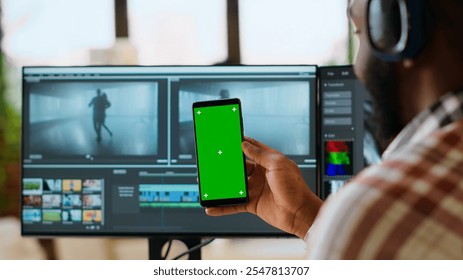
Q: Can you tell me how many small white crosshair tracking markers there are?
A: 5